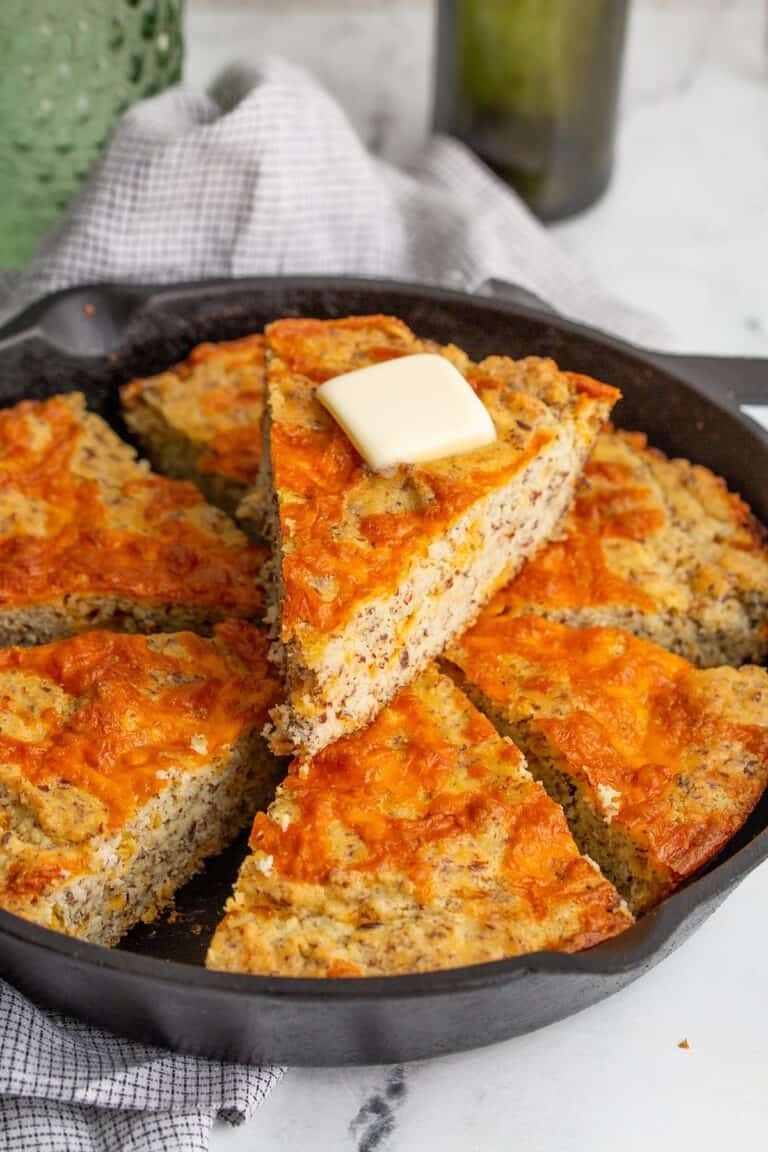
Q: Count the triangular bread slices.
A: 7